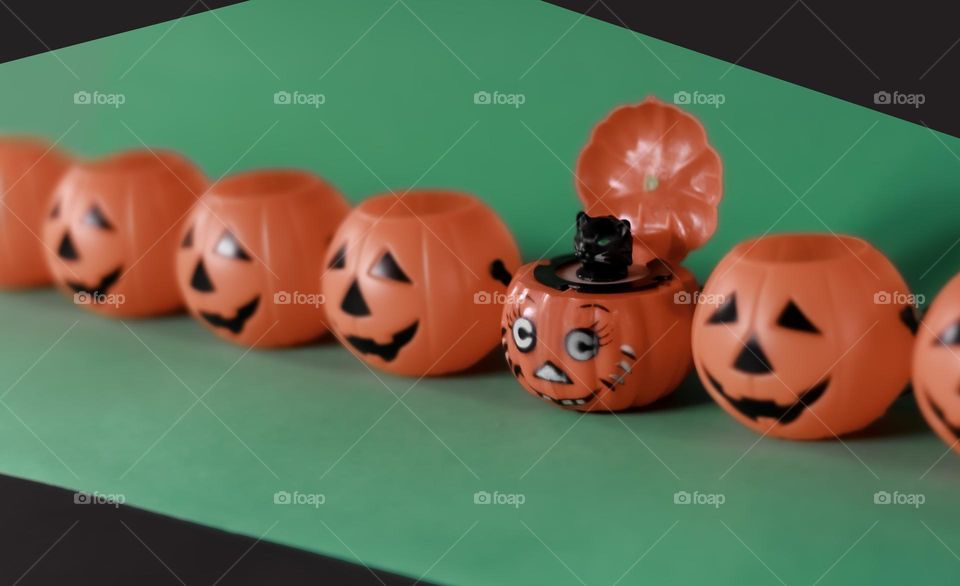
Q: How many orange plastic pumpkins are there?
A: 7